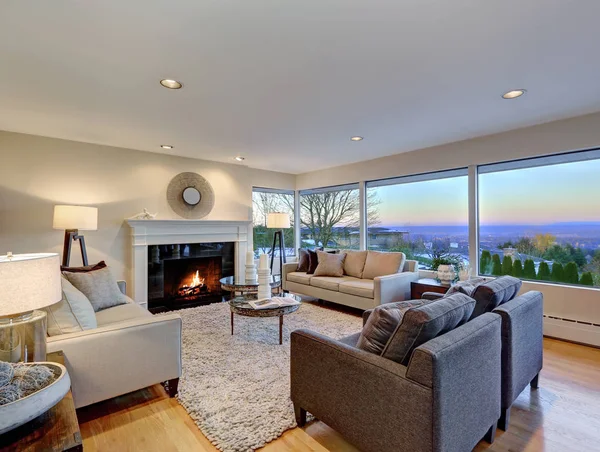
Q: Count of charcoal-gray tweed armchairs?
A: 2